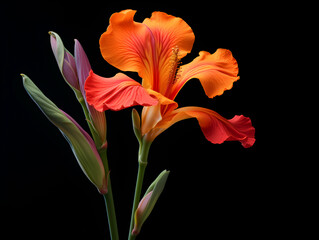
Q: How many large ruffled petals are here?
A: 4